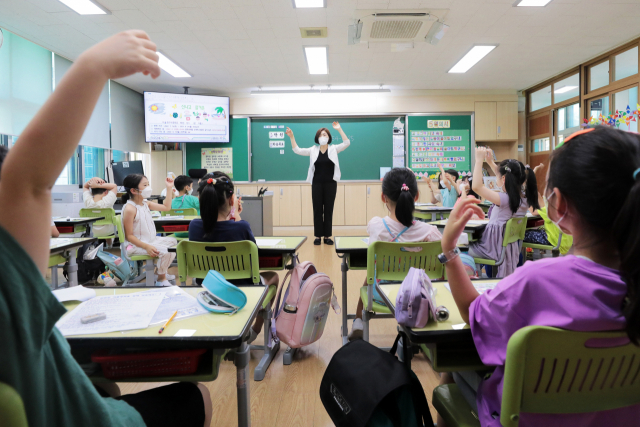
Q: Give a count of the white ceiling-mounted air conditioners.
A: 1